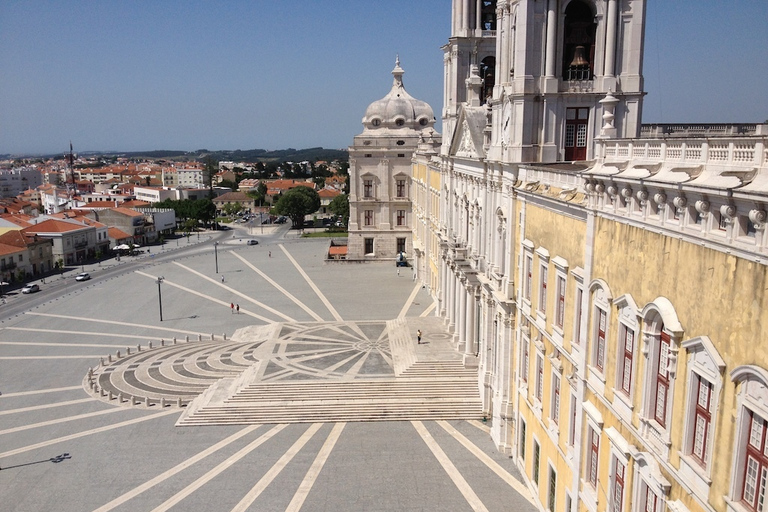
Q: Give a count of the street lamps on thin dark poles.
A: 2